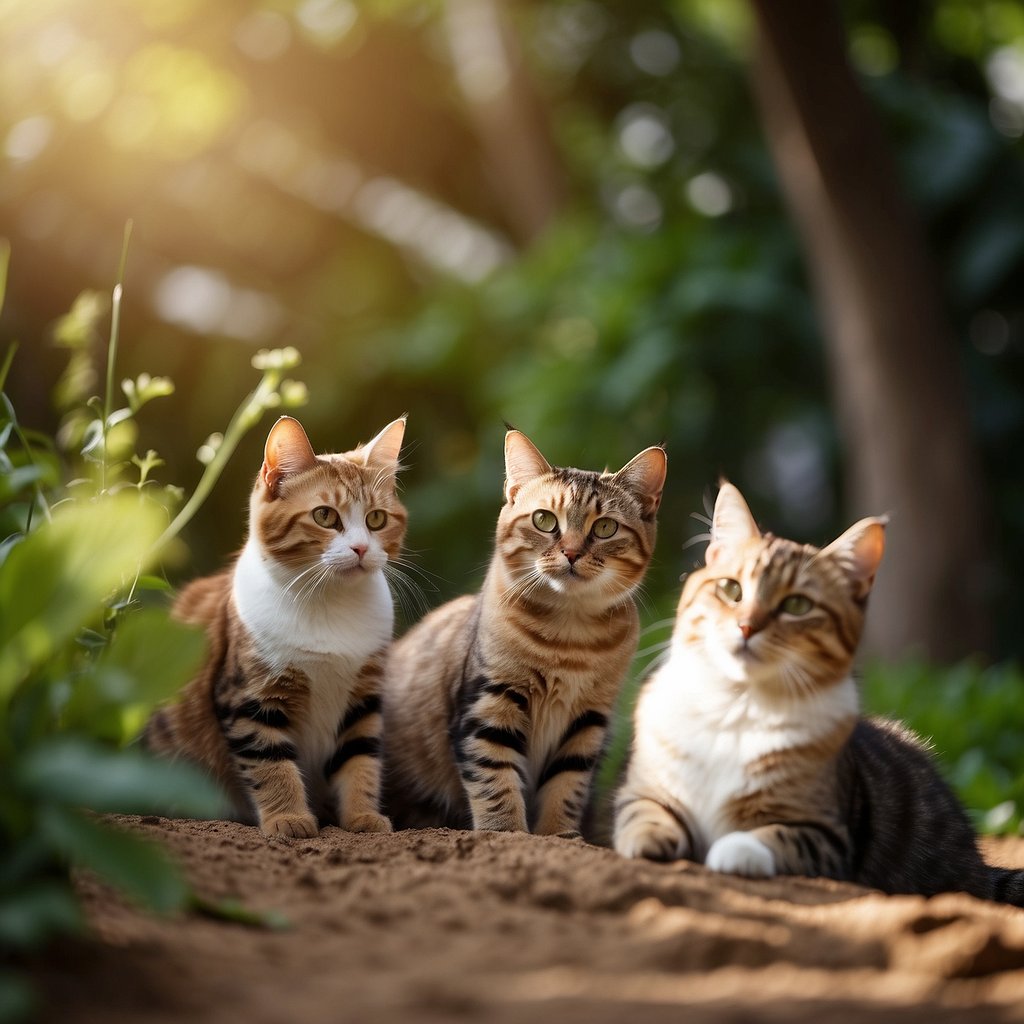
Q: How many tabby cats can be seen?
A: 3